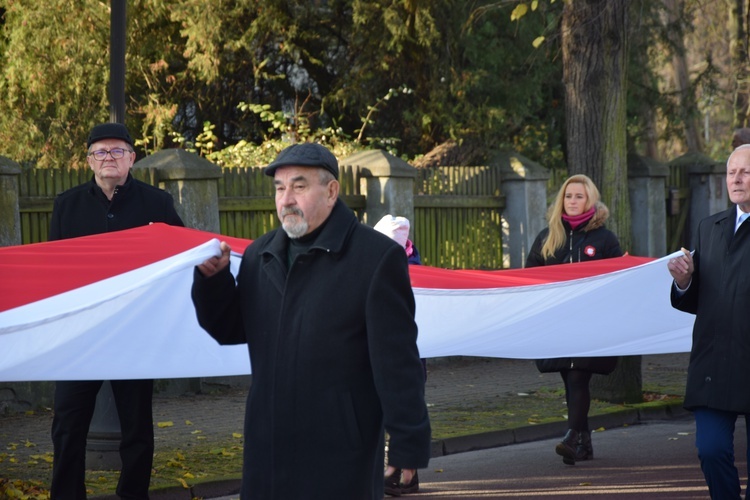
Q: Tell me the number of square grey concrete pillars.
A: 6